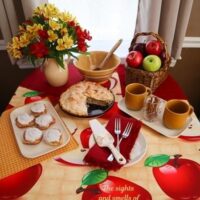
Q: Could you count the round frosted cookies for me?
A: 5